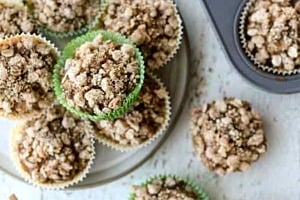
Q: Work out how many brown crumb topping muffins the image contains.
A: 10